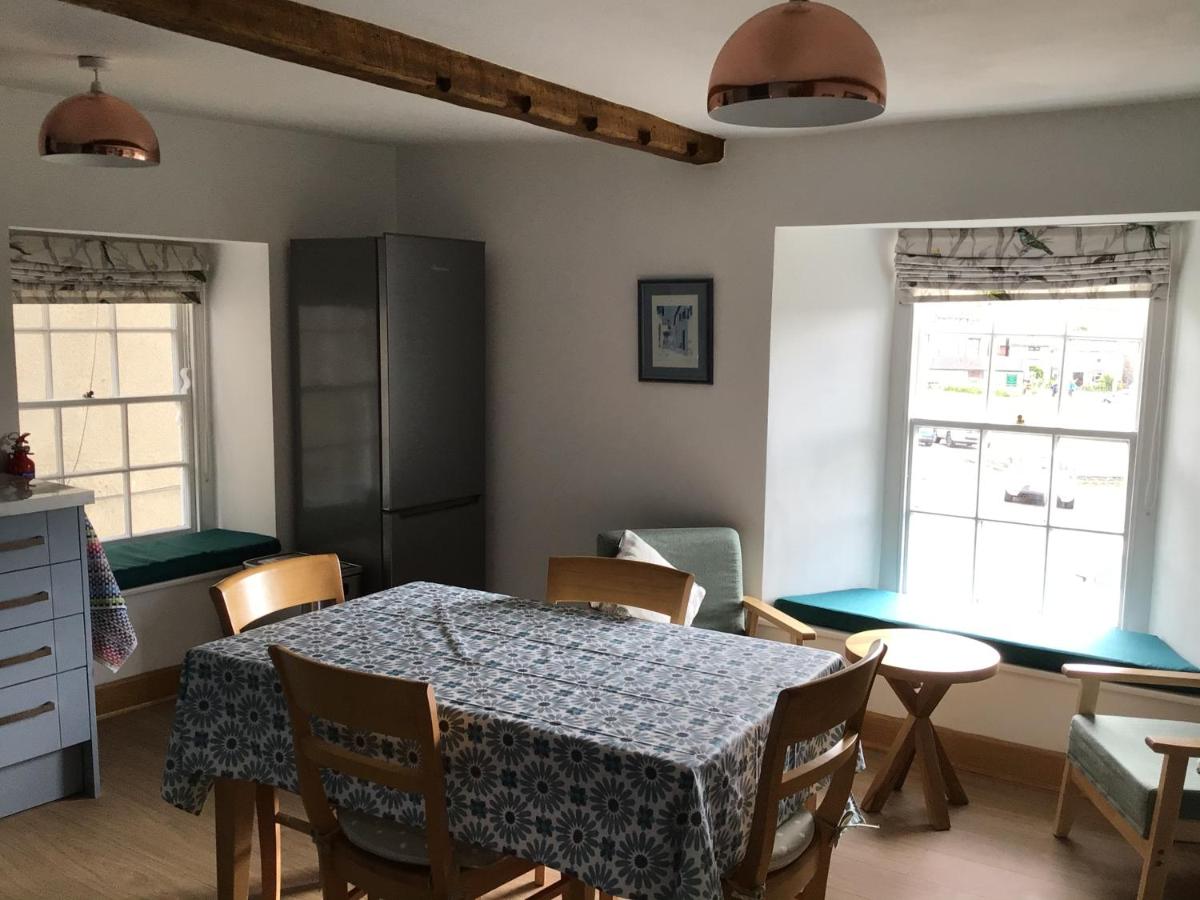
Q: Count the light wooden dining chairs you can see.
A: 4